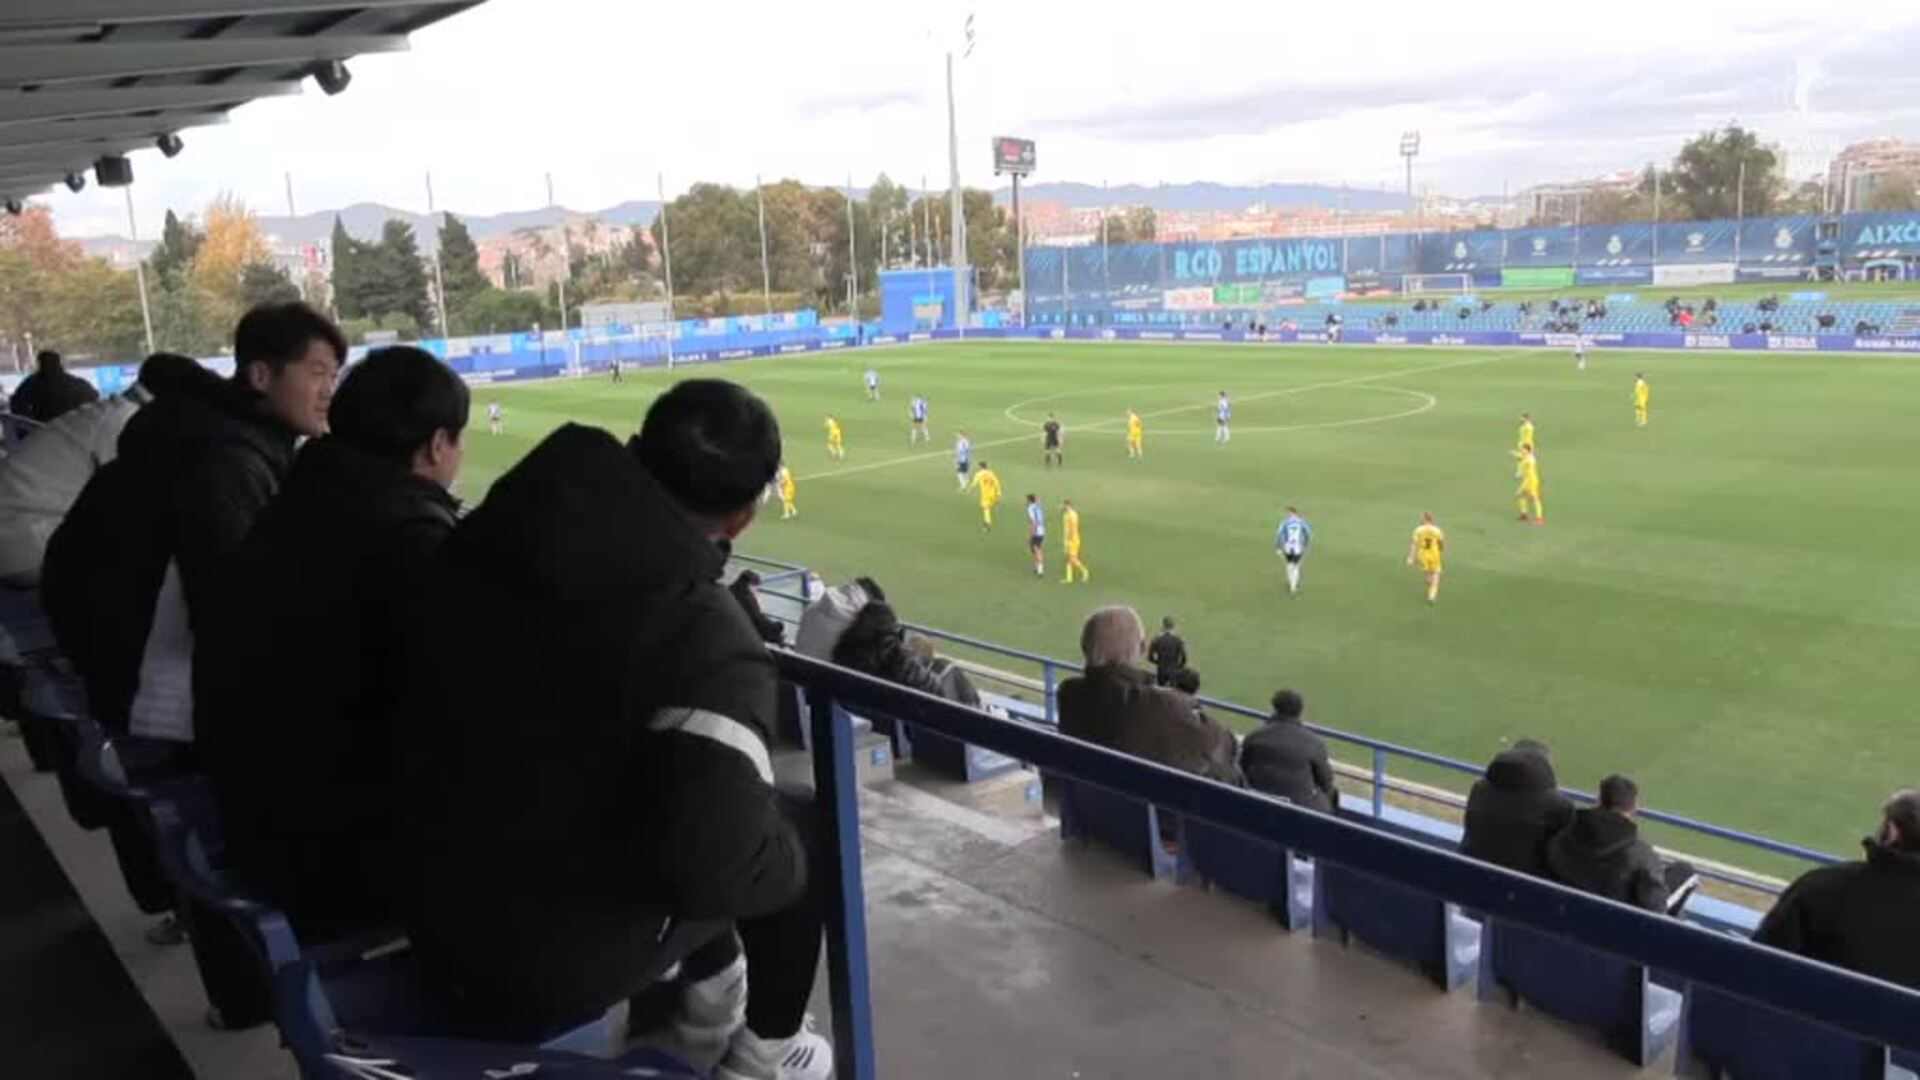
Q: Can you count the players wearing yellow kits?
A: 9